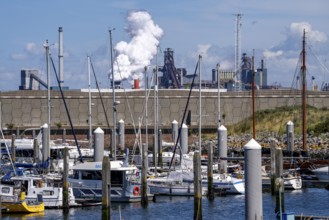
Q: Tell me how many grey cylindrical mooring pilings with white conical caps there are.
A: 8